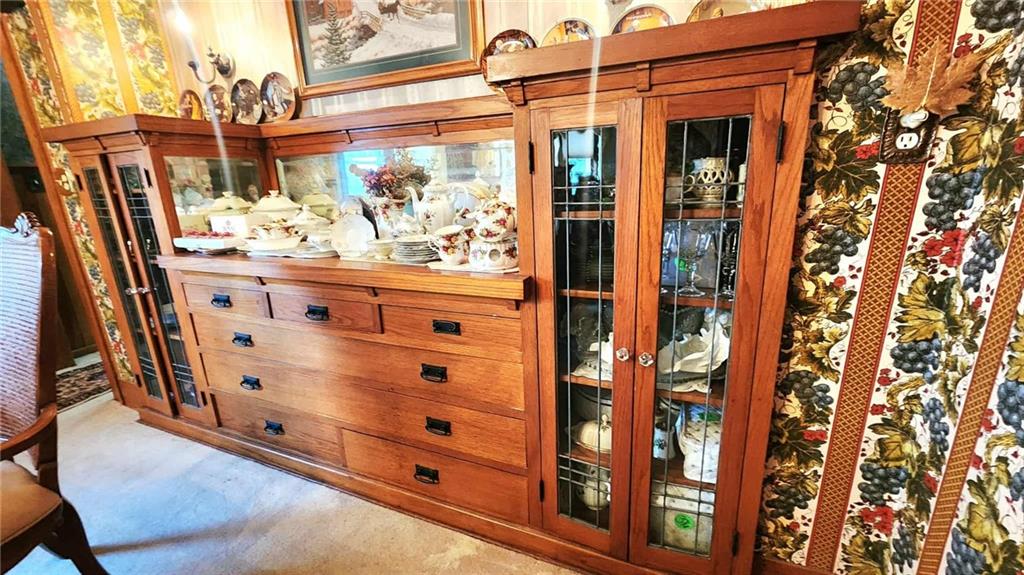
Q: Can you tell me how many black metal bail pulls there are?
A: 9